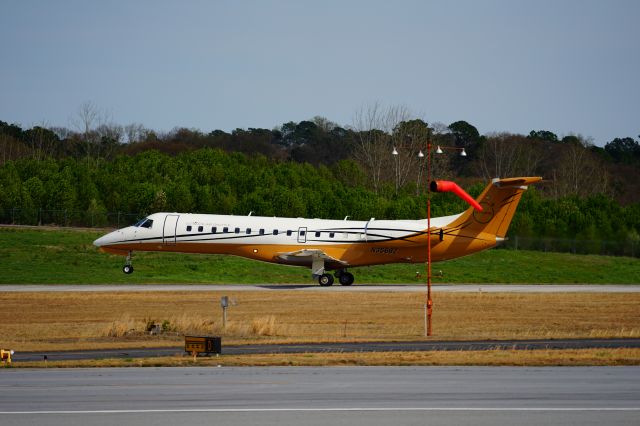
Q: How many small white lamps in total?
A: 4